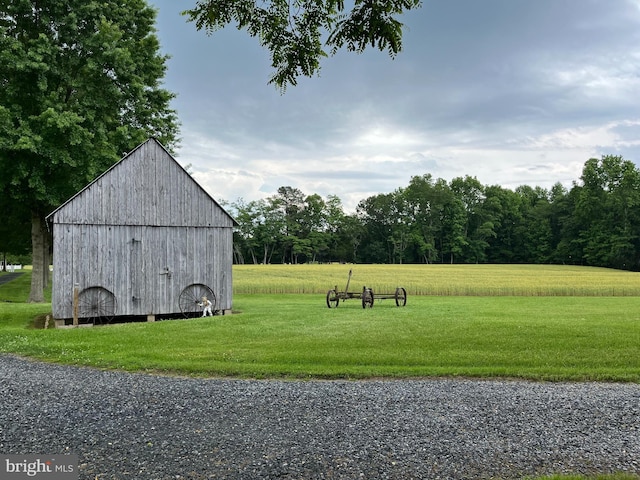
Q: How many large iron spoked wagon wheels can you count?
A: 2